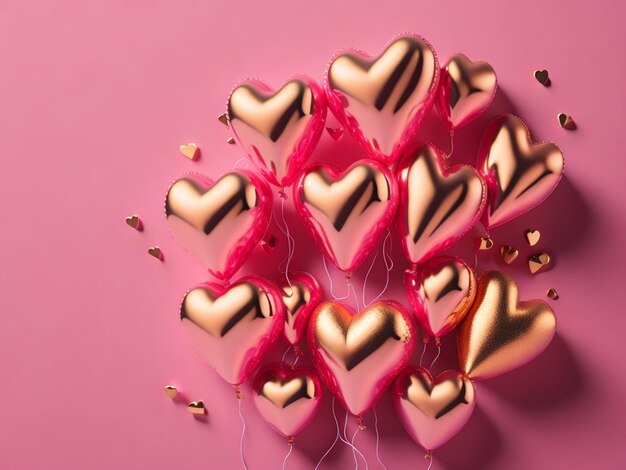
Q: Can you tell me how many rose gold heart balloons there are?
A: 14